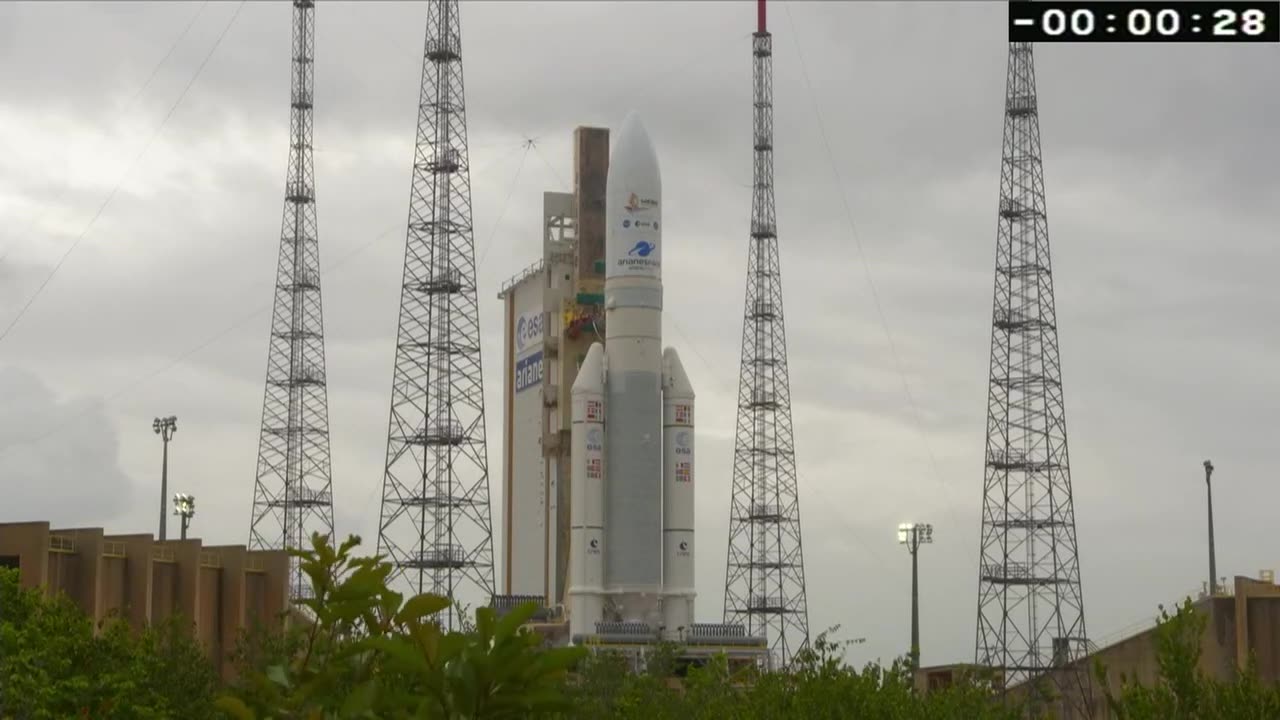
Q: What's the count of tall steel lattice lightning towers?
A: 4